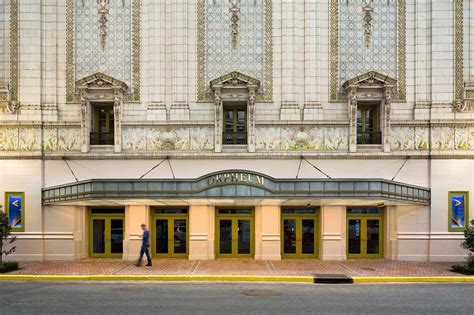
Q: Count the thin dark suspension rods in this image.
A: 6